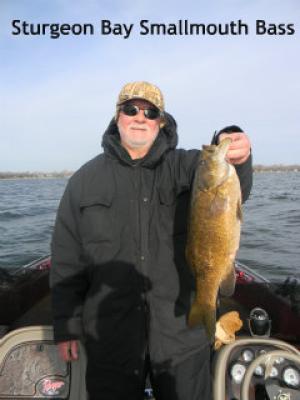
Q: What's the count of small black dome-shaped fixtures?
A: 1